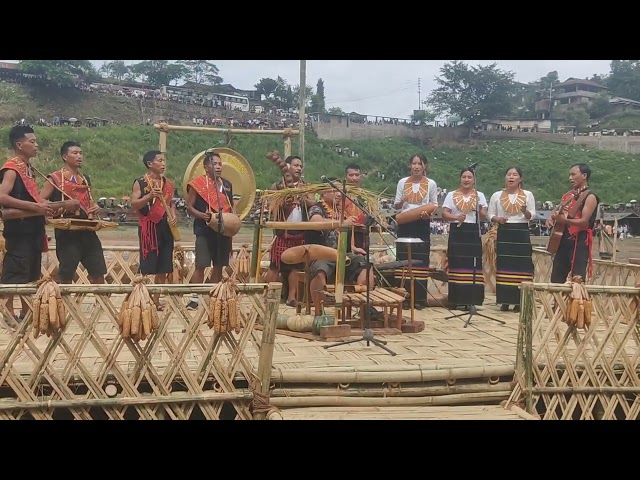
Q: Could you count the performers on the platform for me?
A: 11